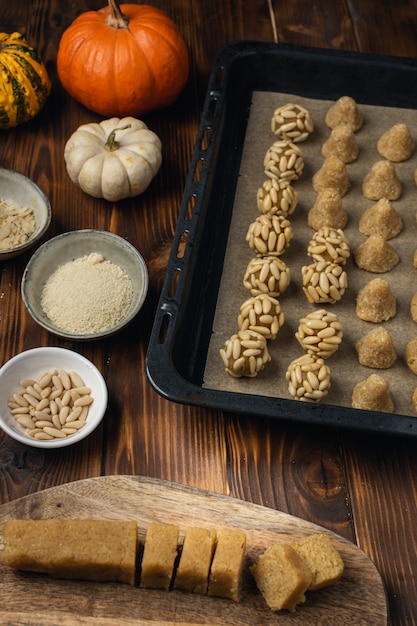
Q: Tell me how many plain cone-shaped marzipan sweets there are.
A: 11